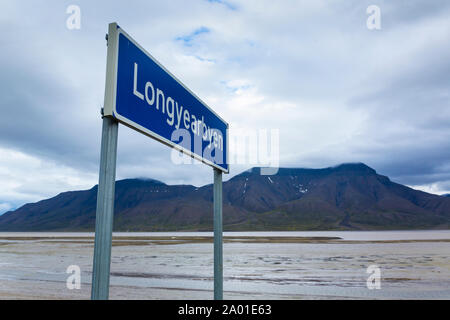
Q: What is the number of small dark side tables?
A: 0